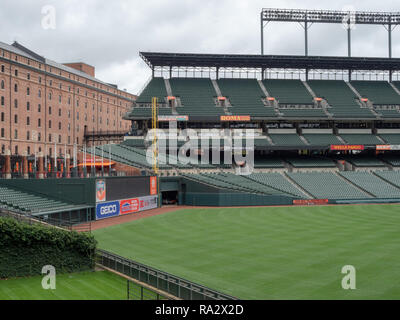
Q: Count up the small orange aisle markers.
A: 5